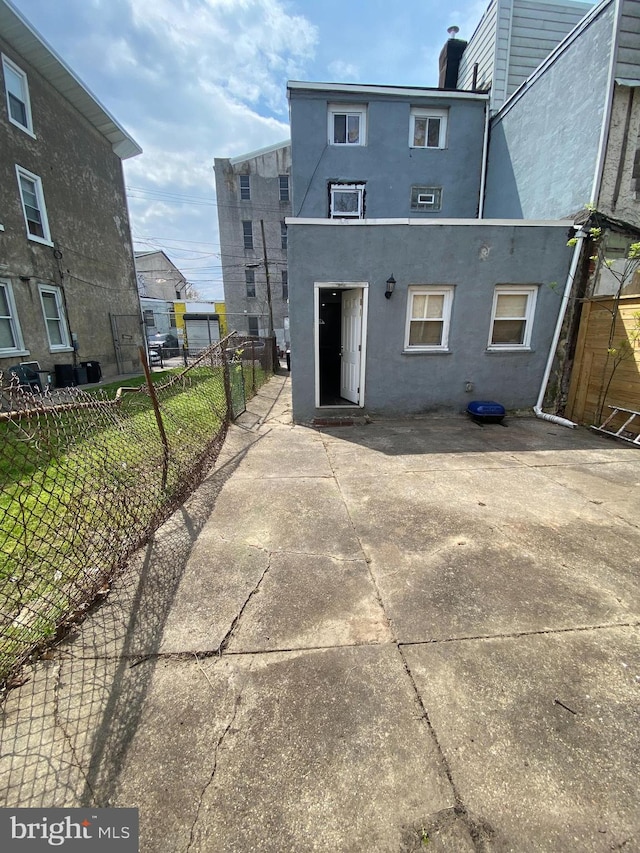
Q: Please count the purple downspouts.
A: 0